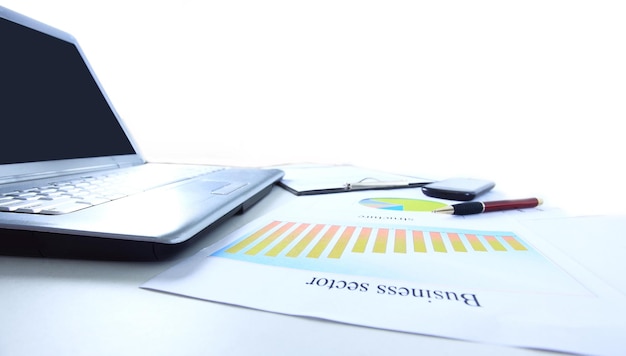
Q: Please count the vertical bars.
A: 15